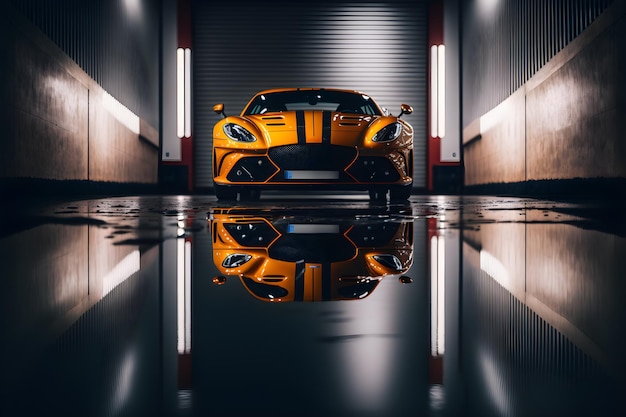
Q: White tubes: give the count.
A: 4